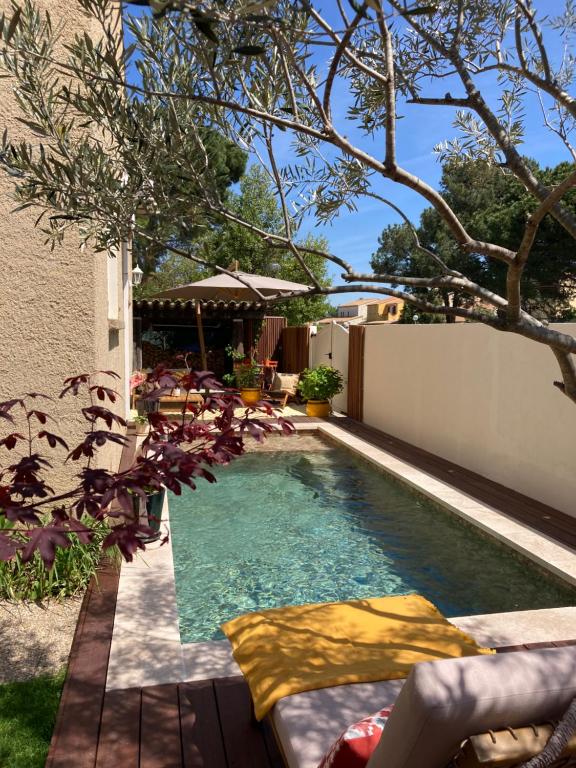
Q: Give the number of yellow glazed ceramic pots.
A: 2